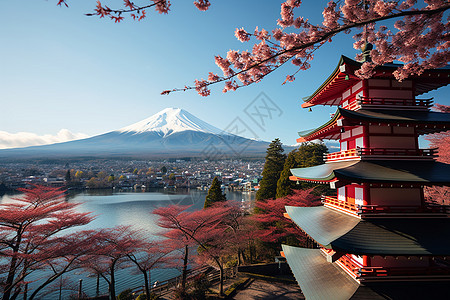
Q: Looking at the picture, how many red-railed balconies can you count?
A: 4